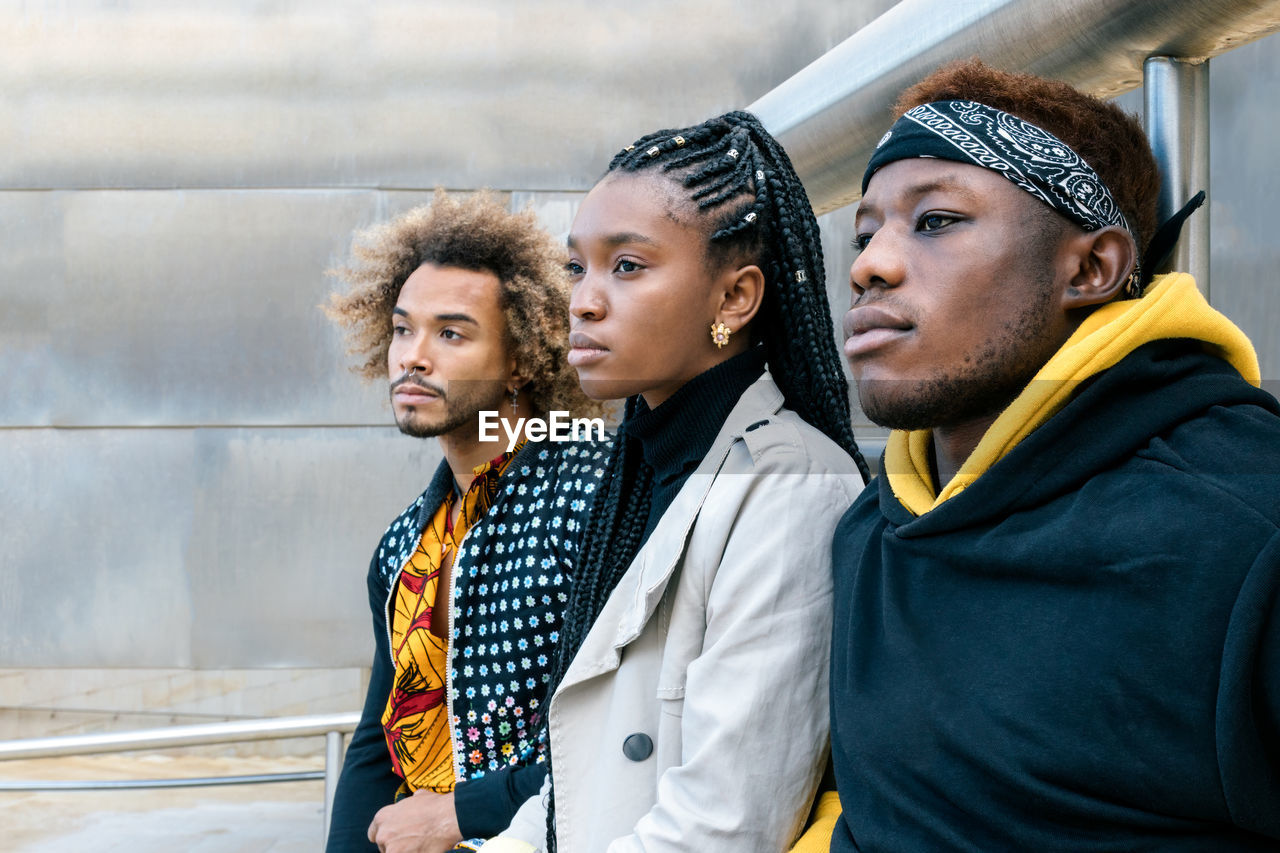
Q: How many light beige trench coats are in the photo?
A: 1